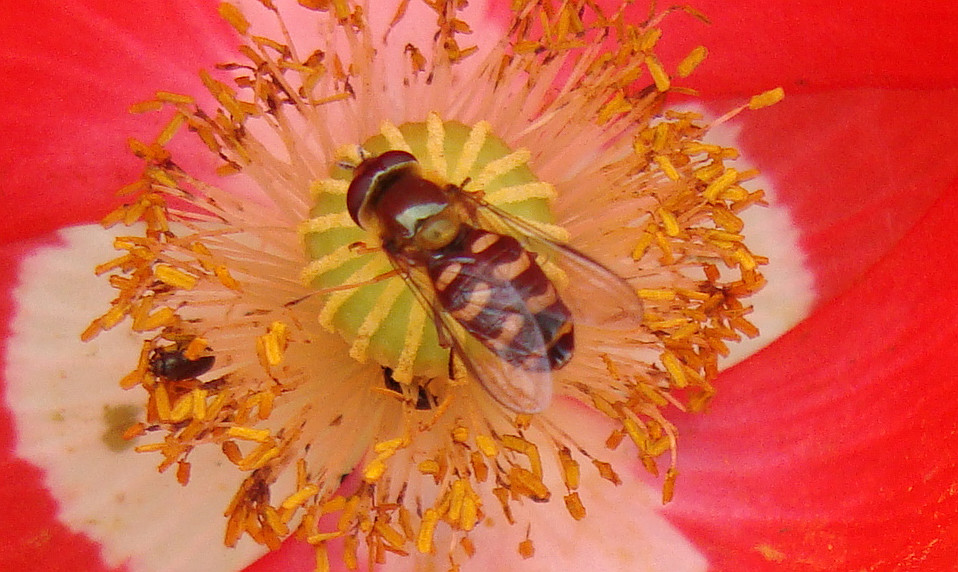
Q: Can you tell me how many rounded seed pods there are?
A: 1